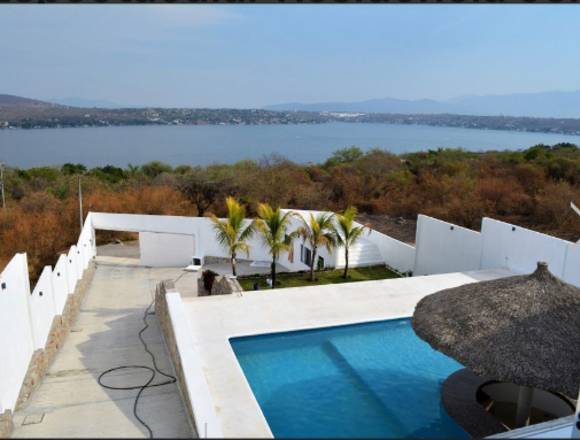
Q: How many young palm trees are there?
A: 4